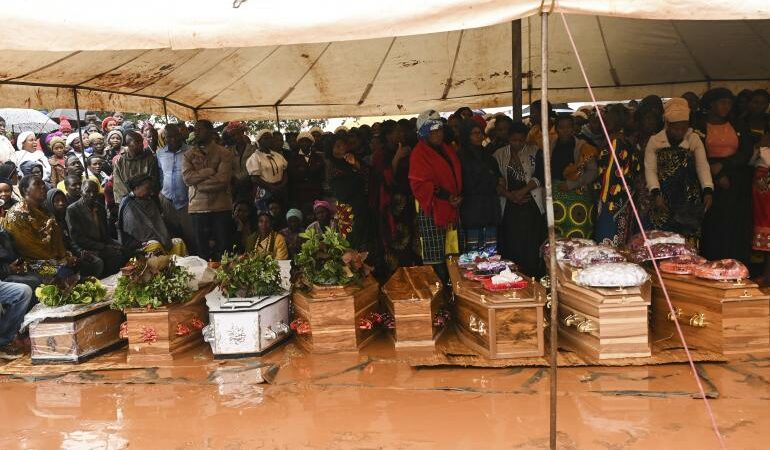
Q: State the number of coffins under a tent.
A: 8